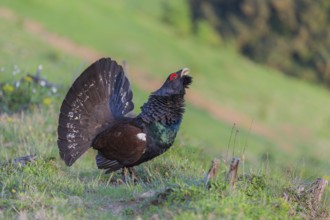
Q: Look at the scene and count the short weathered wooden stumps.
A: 3